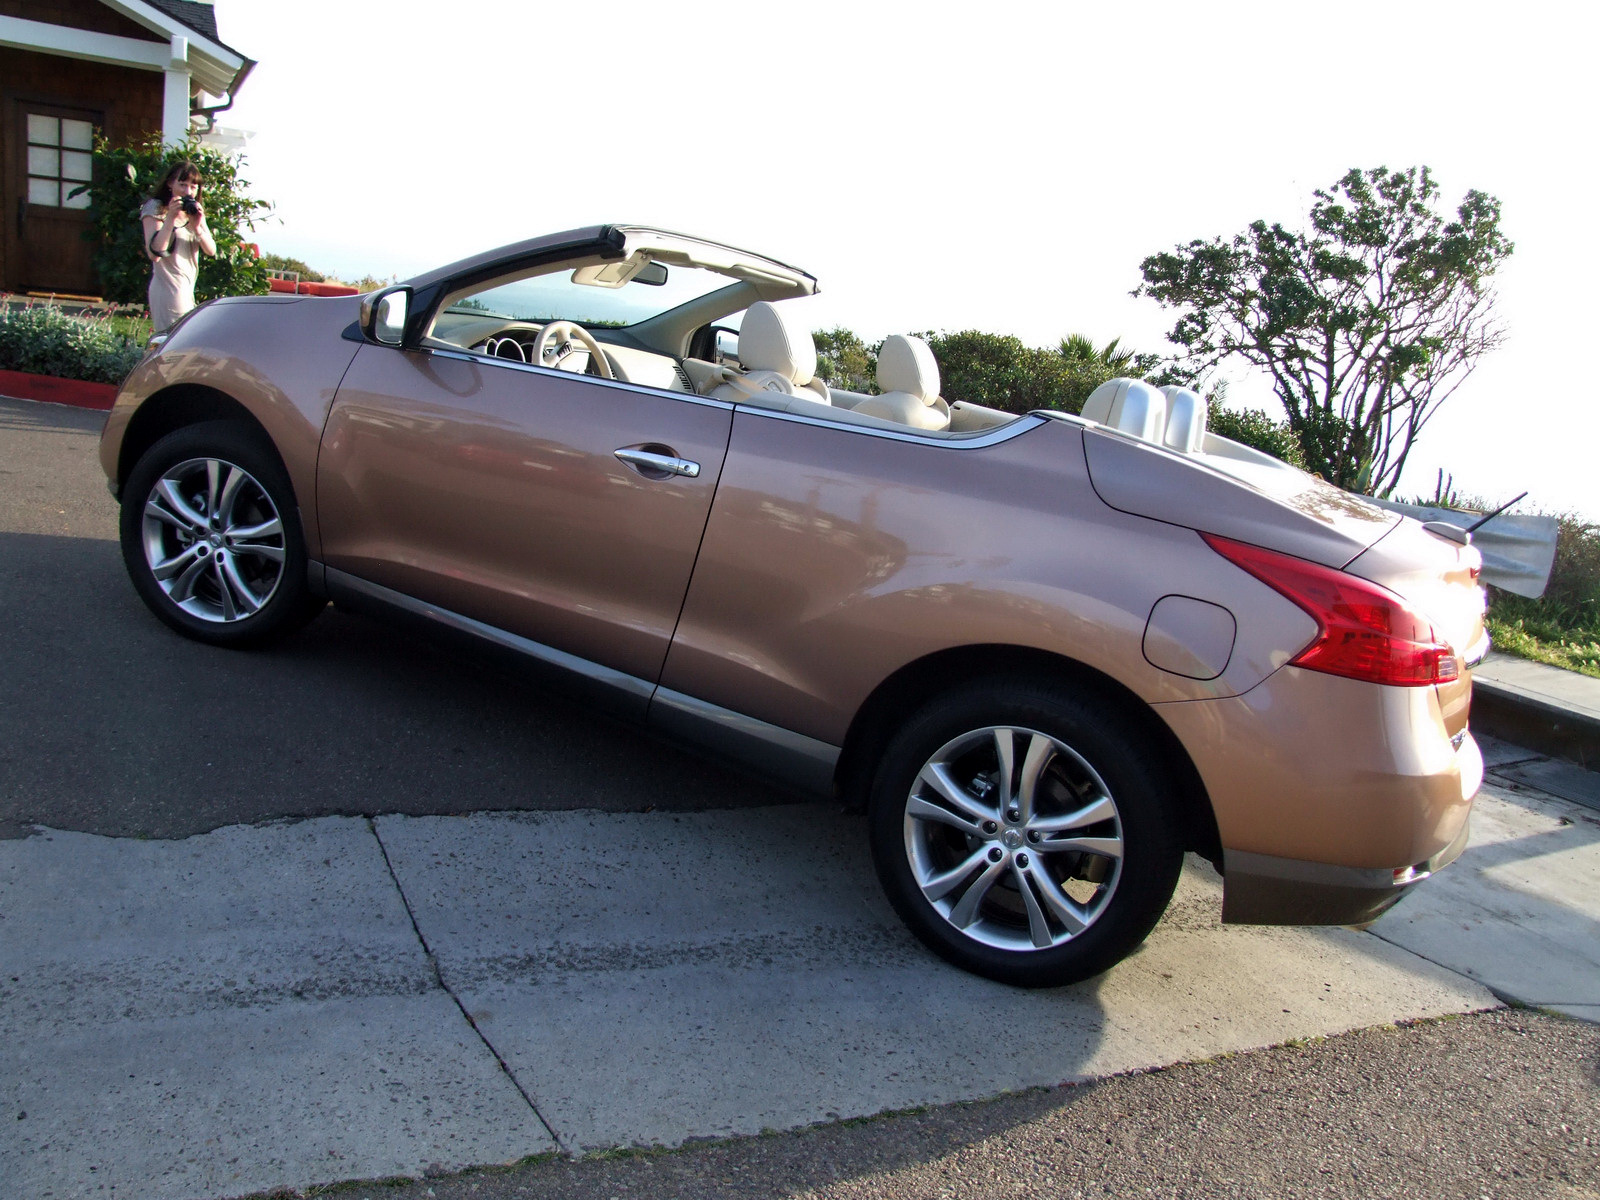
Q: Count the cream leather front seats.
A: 2